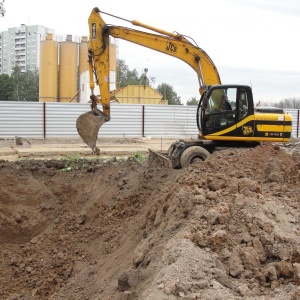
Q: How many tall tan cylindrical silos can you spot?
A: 4